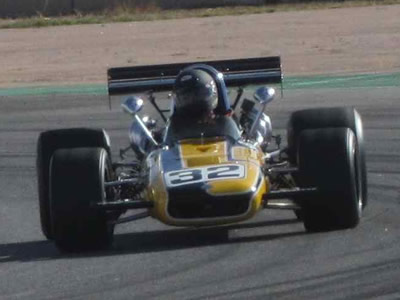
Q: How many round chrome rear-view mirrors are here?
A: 2